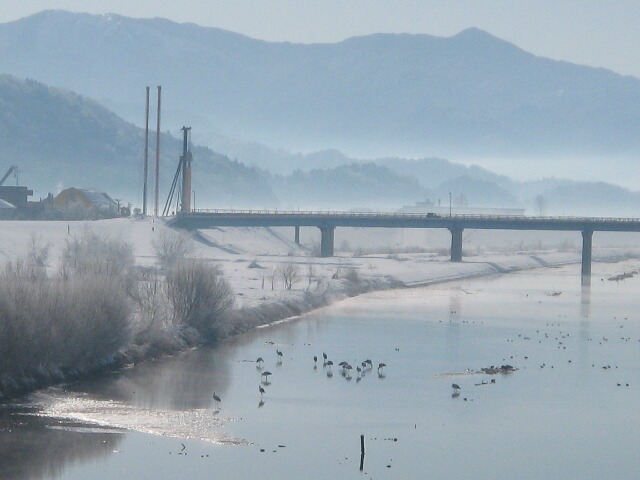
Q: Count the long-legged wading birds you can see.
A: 15